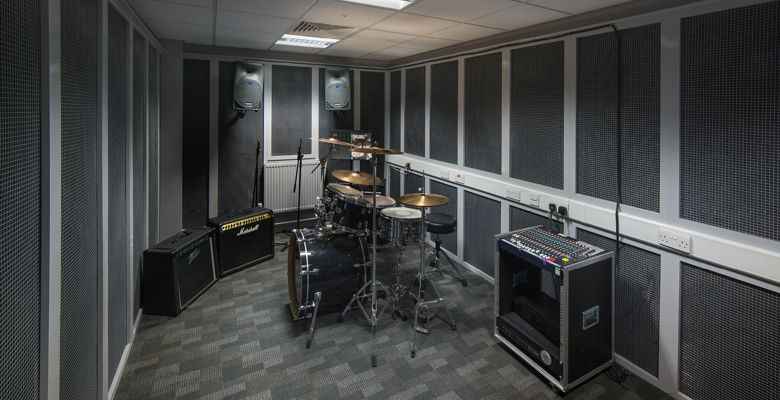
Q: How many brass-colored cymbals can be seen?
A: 4